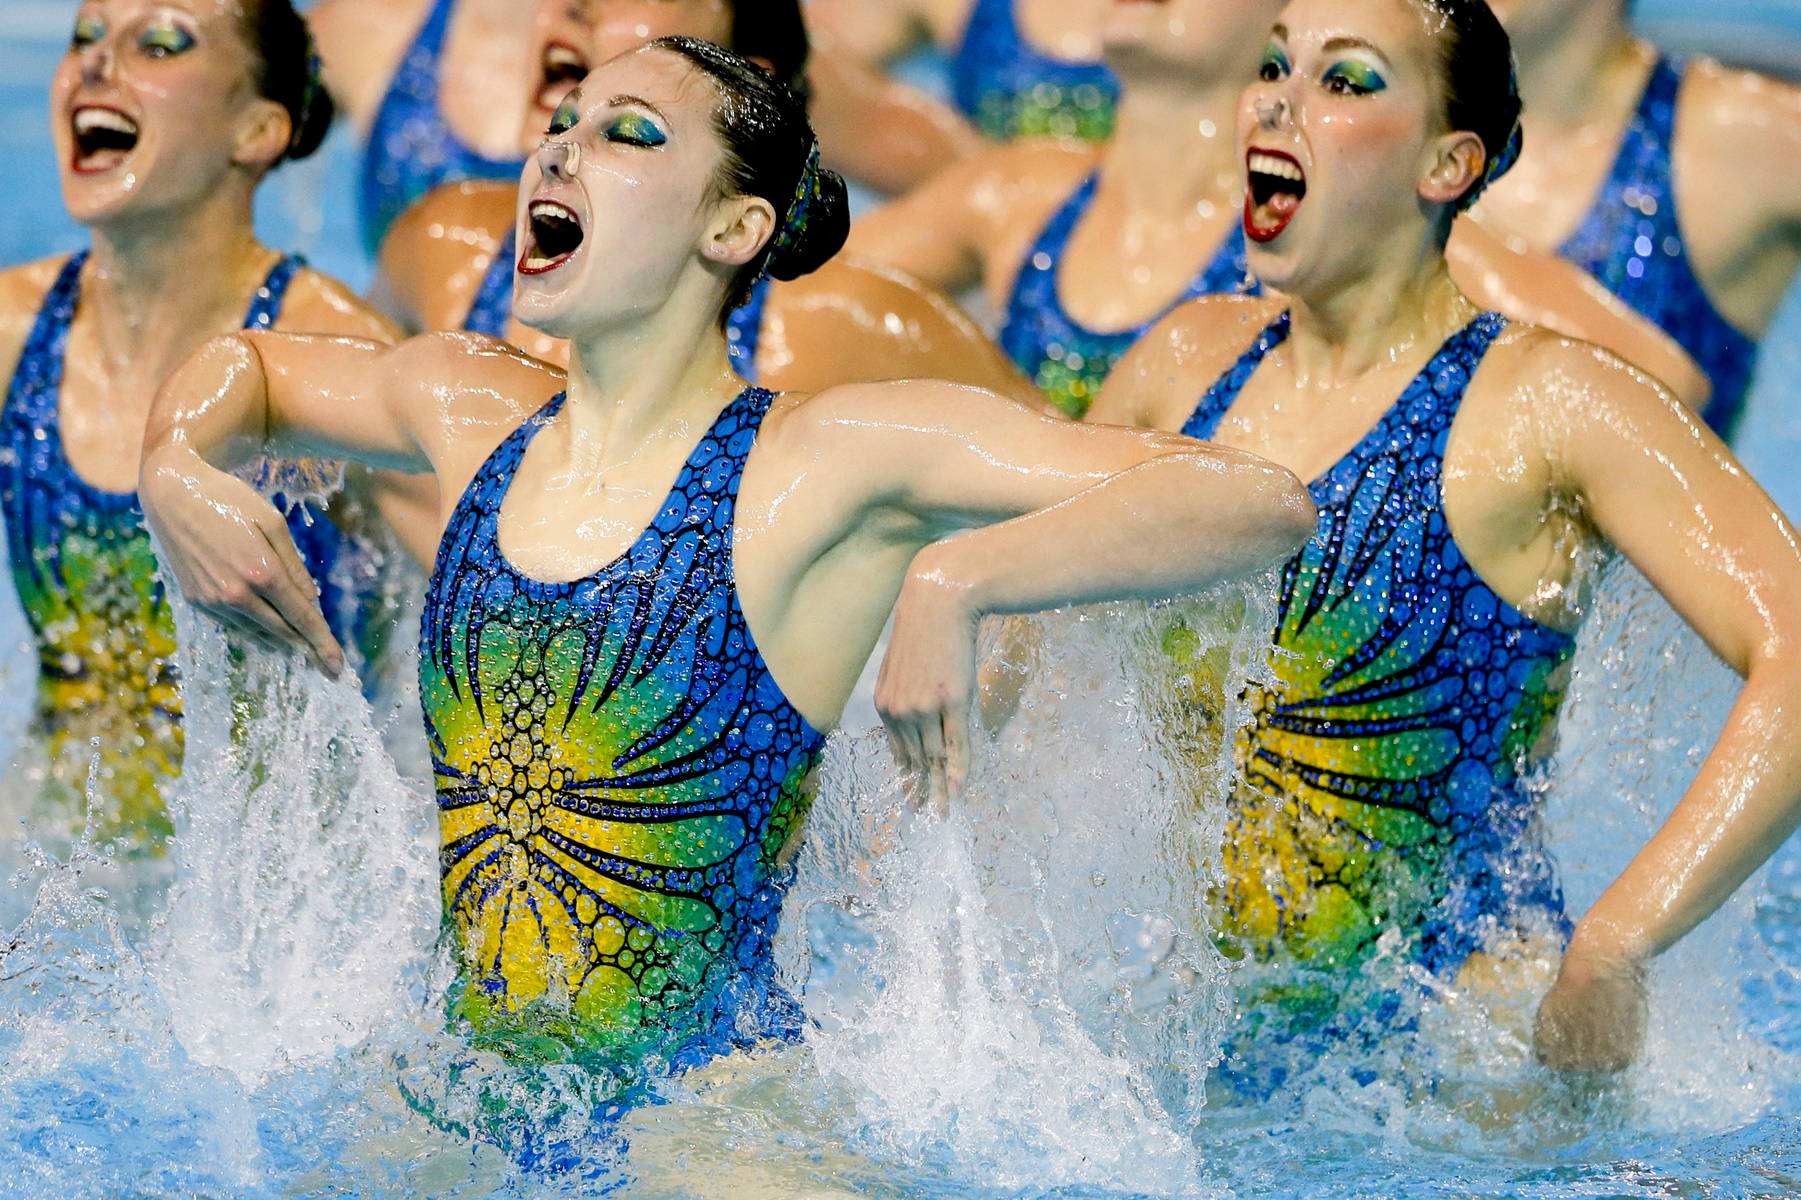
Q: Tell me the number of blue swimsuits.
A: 8